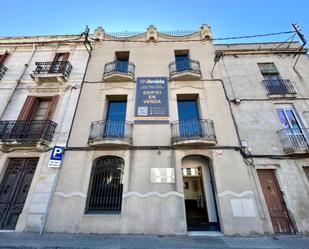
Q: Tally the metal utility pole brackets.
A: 2